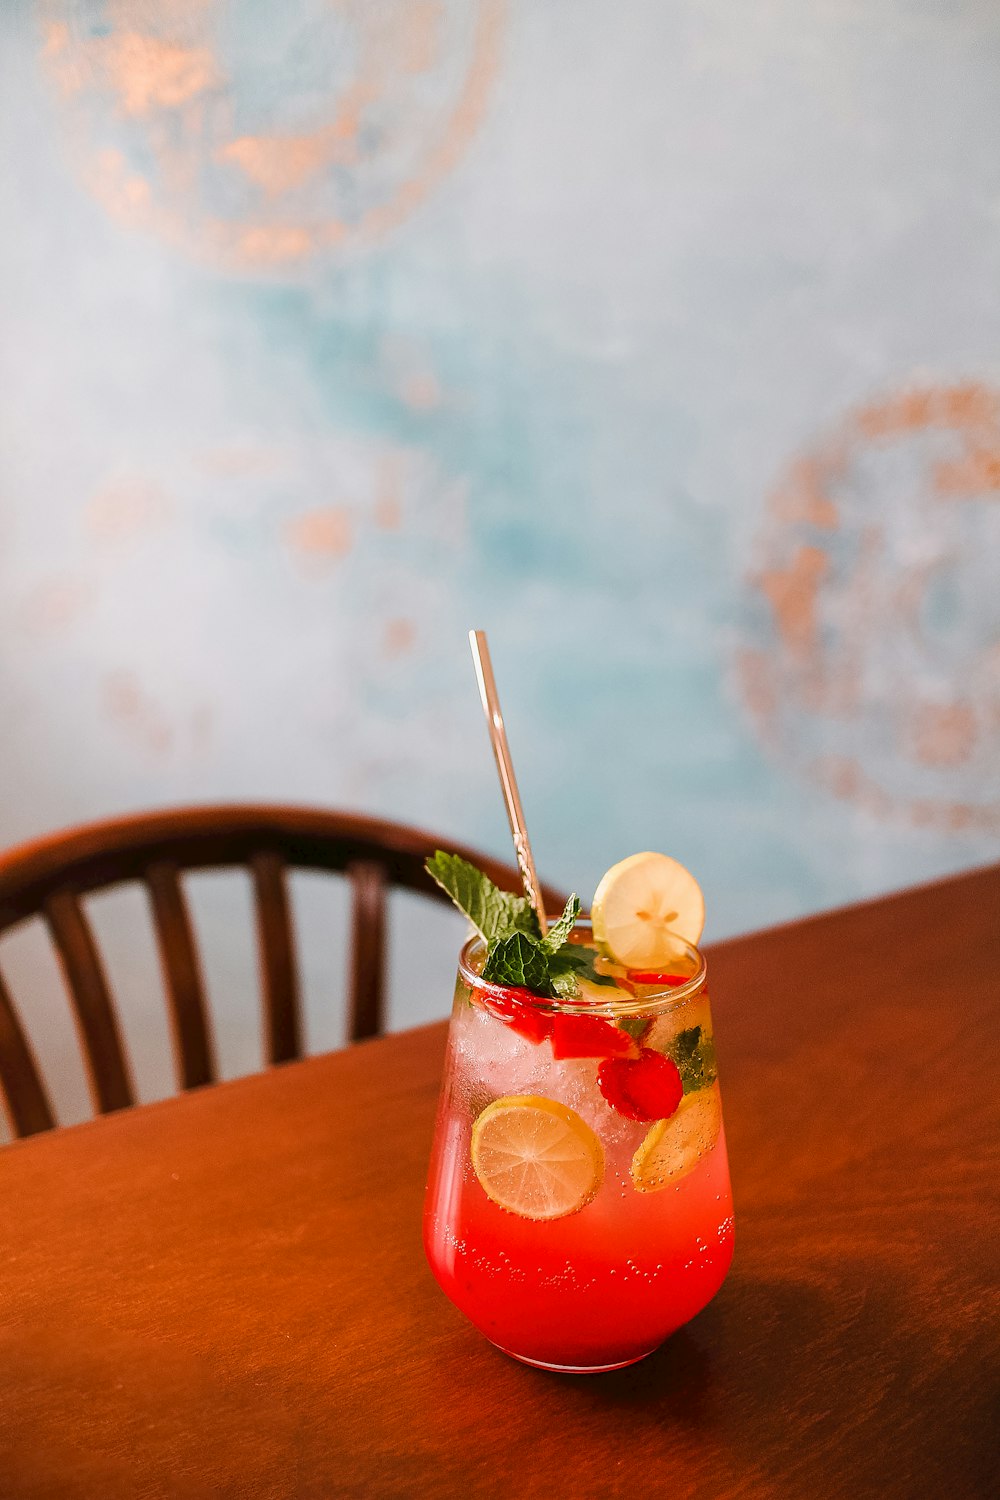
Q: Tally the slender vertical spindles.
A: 5